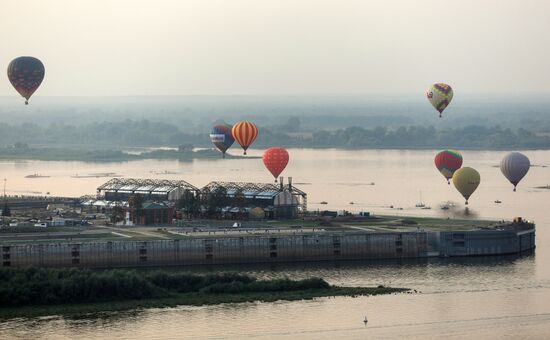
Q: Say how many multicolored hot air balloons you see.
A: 5